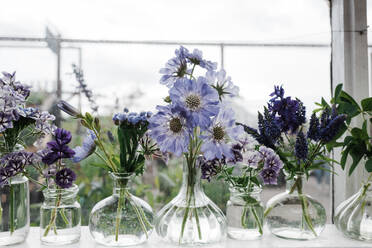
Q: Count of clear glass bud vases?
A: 7